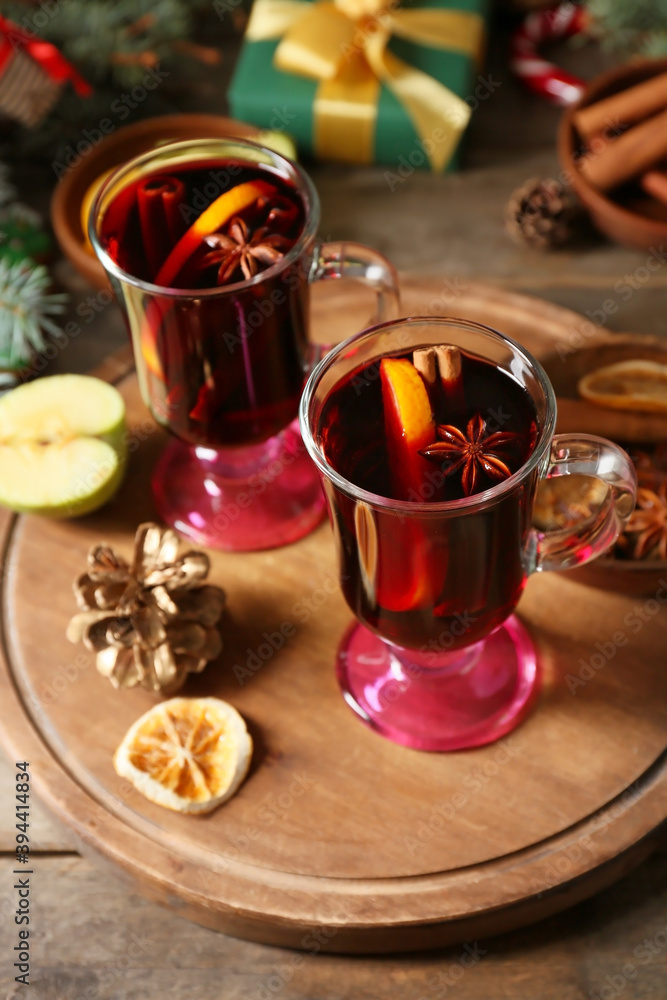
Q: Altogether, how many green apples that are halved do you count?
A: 1